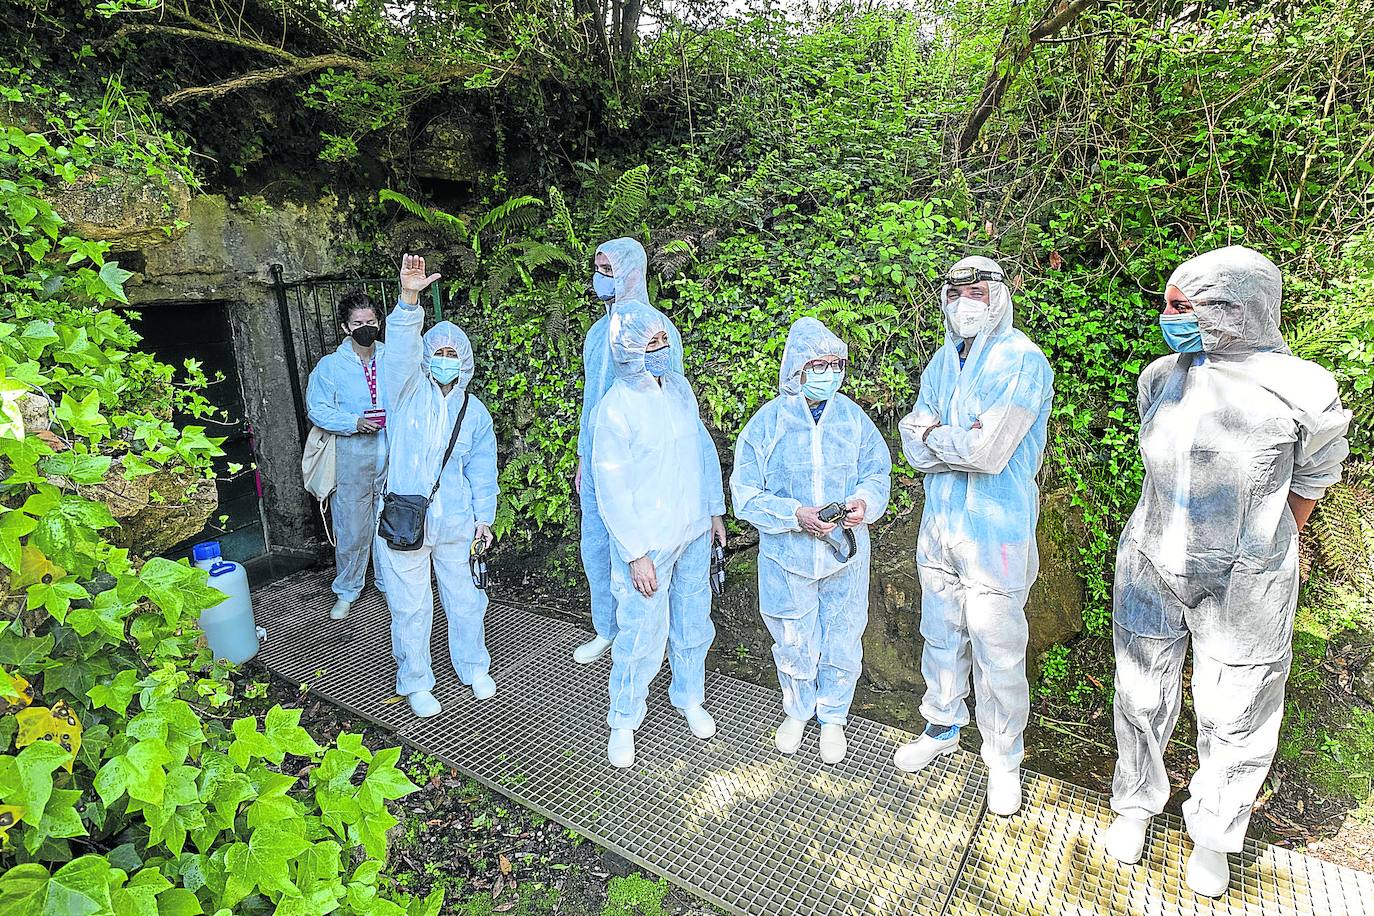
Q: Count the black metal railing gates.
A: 1